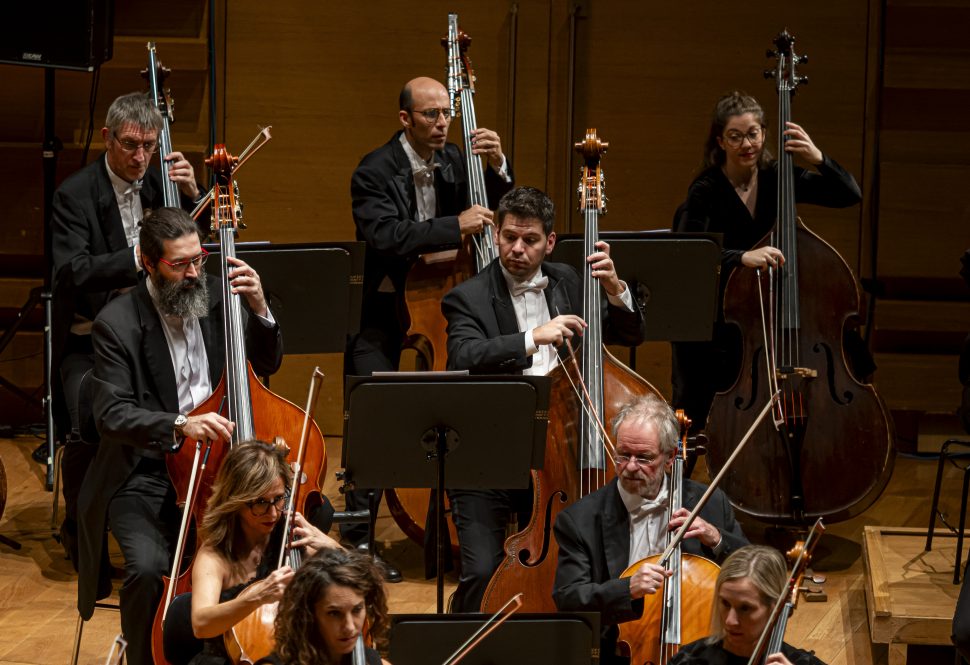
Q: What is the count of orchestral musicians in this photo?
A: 9